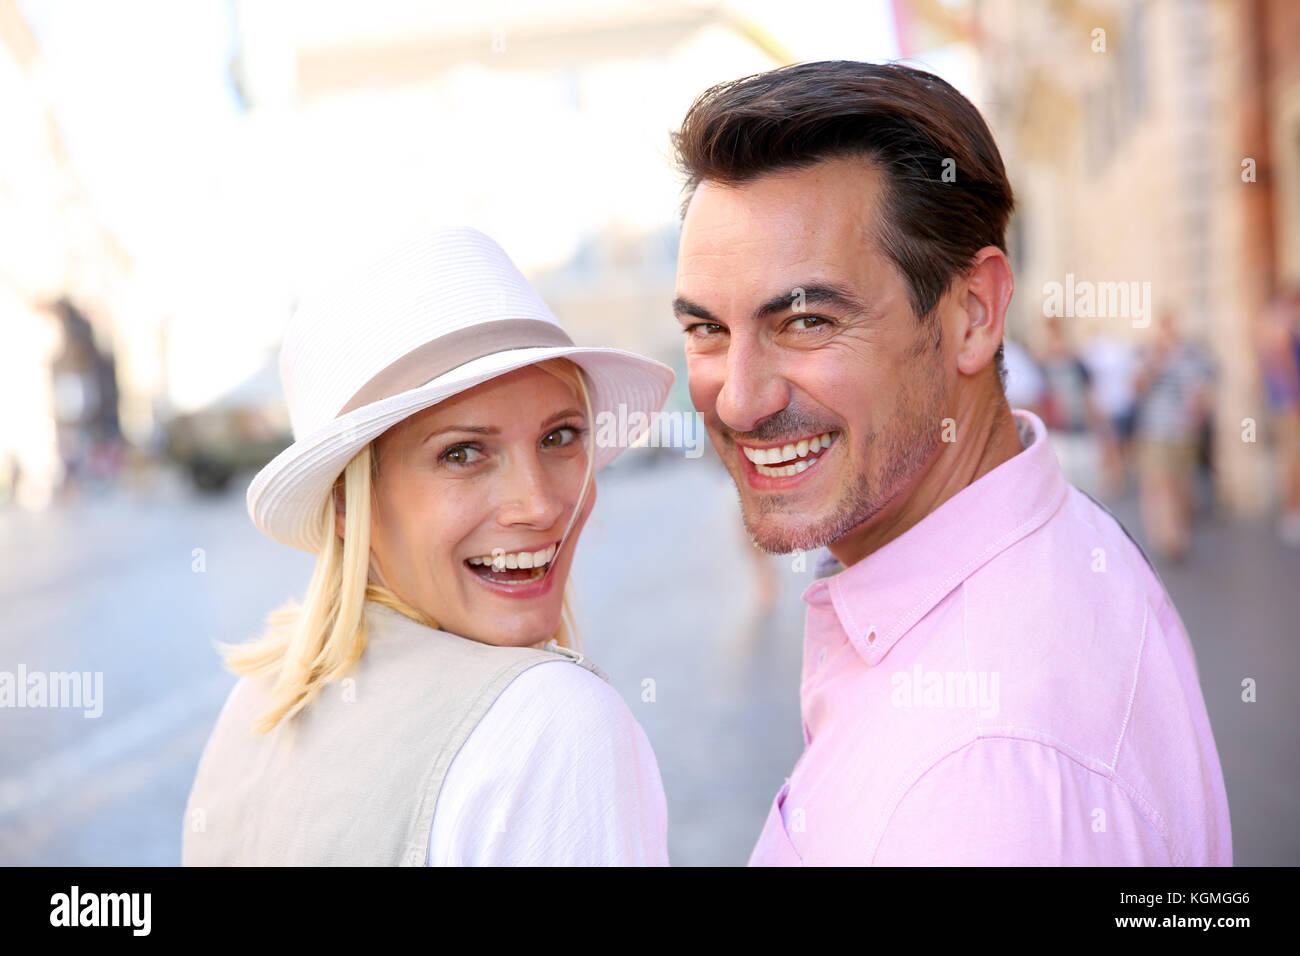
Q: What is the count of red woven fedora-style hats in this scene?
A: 0